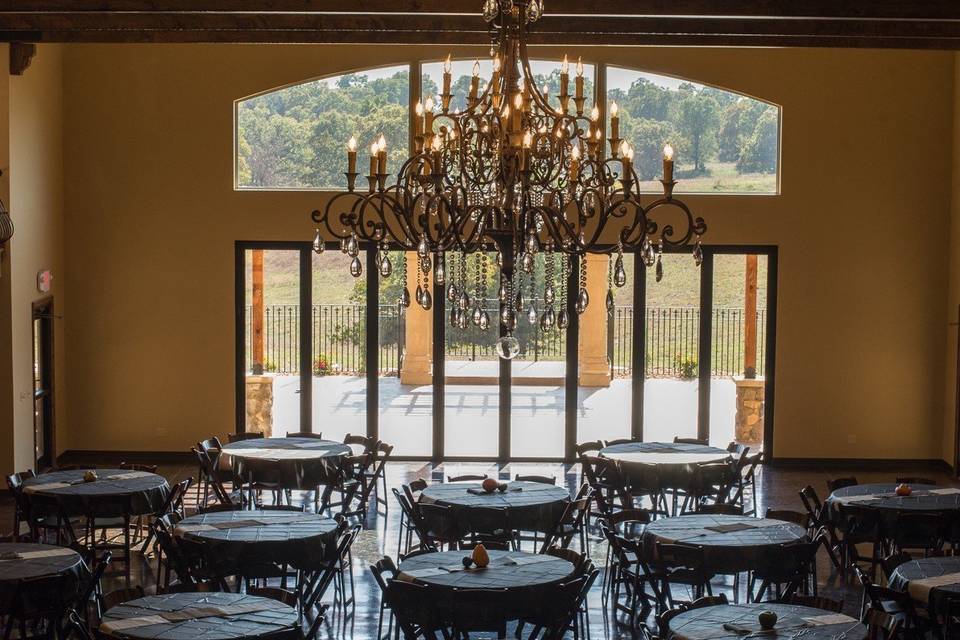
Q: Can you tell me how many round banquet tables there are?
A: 12